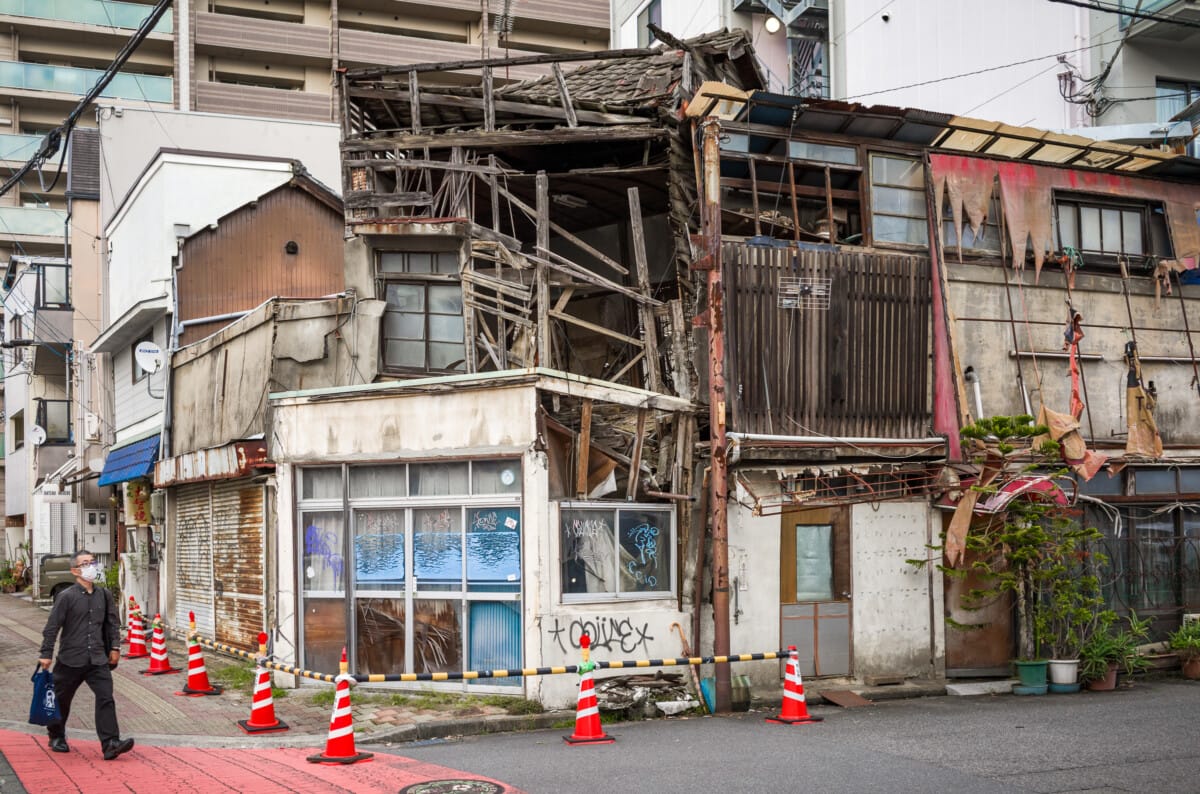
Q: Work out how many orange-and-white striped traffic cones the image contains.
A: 8